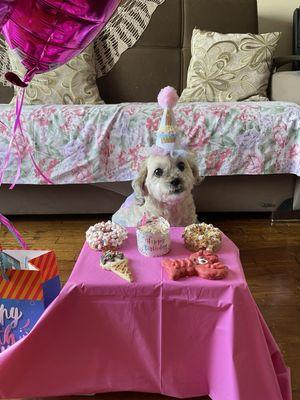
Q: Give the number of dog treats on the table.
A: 5